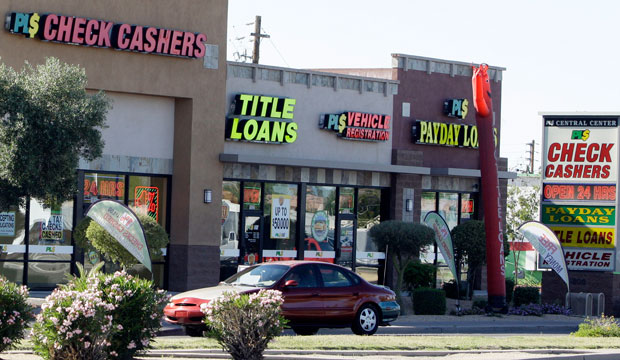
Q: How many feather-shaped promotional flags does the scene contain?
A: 3